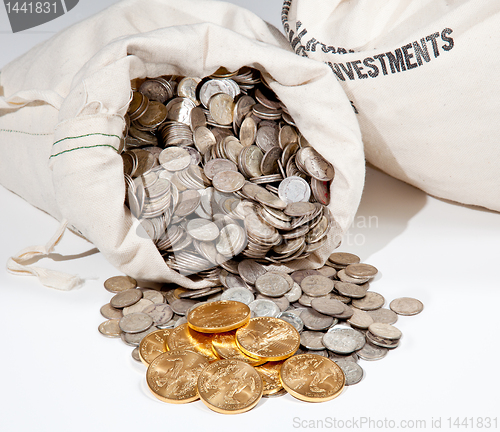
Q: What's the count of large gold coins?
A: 9